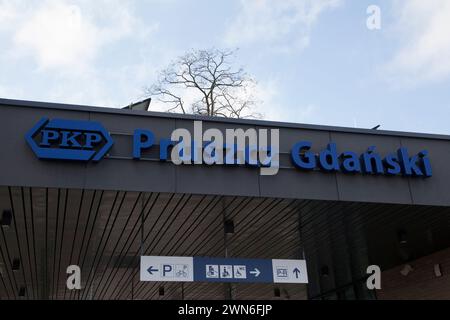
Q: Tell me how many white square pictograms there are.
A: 3